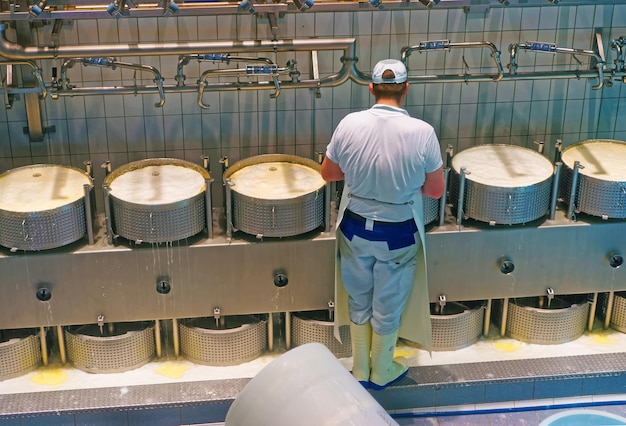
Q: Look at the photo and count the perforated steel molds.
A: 13